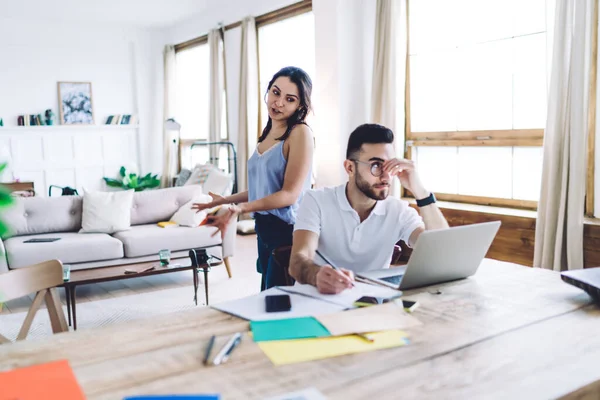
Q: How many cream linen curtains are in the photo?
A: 5